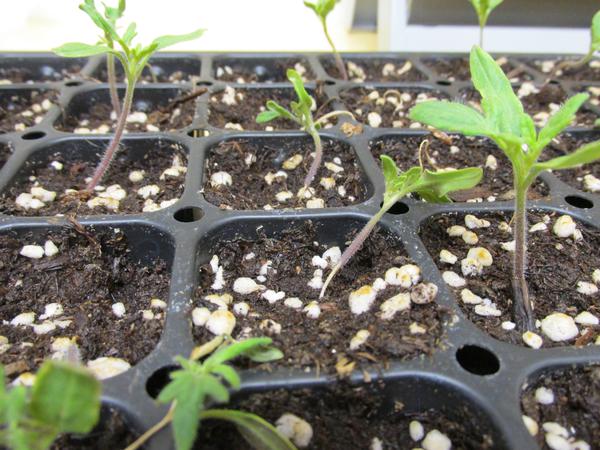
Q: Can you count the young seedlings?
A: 10